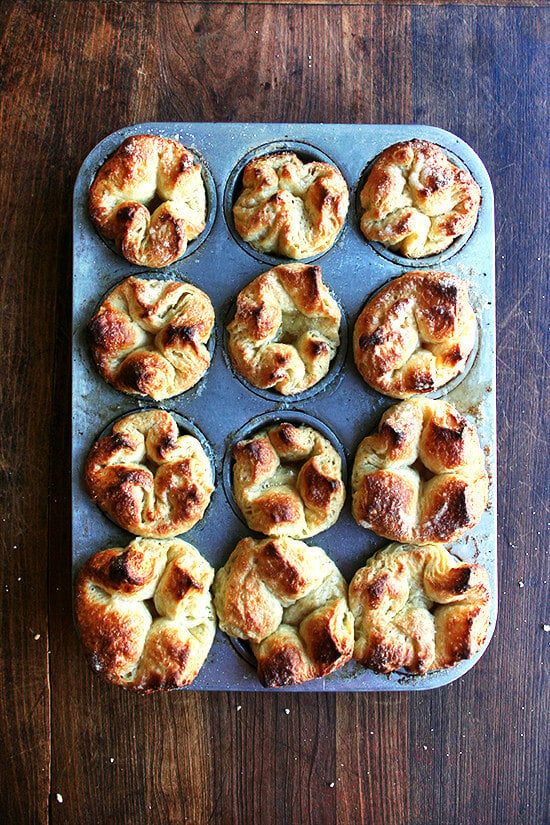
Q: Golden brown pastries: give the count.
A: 12